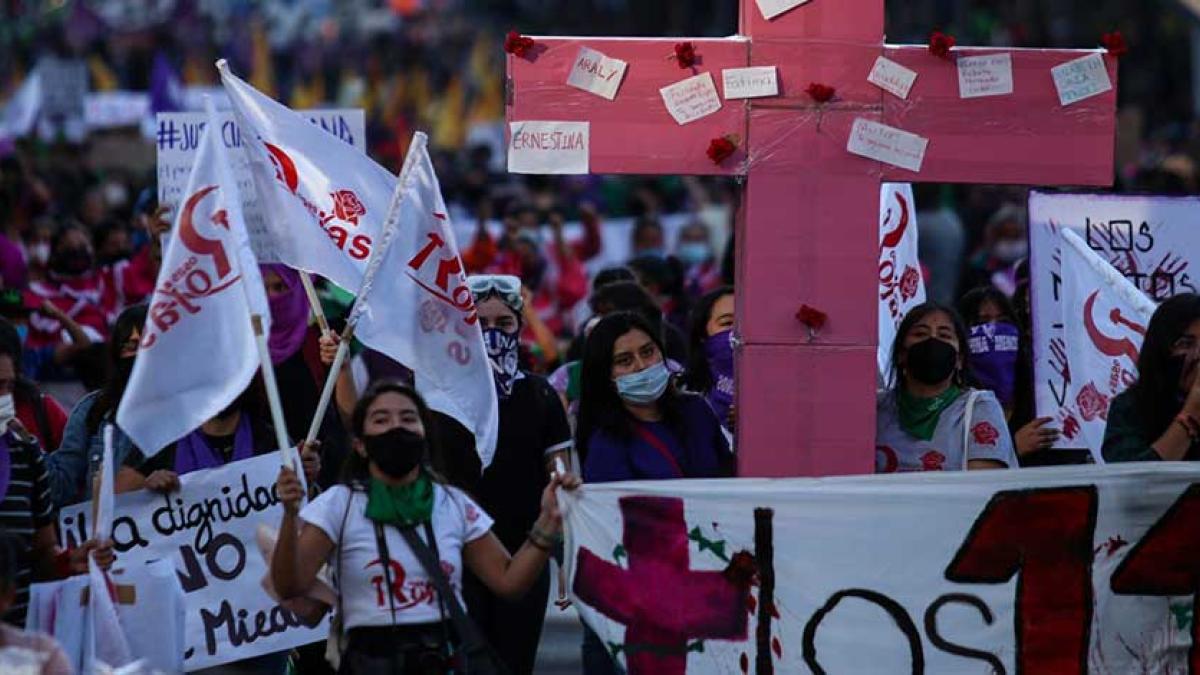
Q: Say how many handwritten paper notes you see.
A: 9